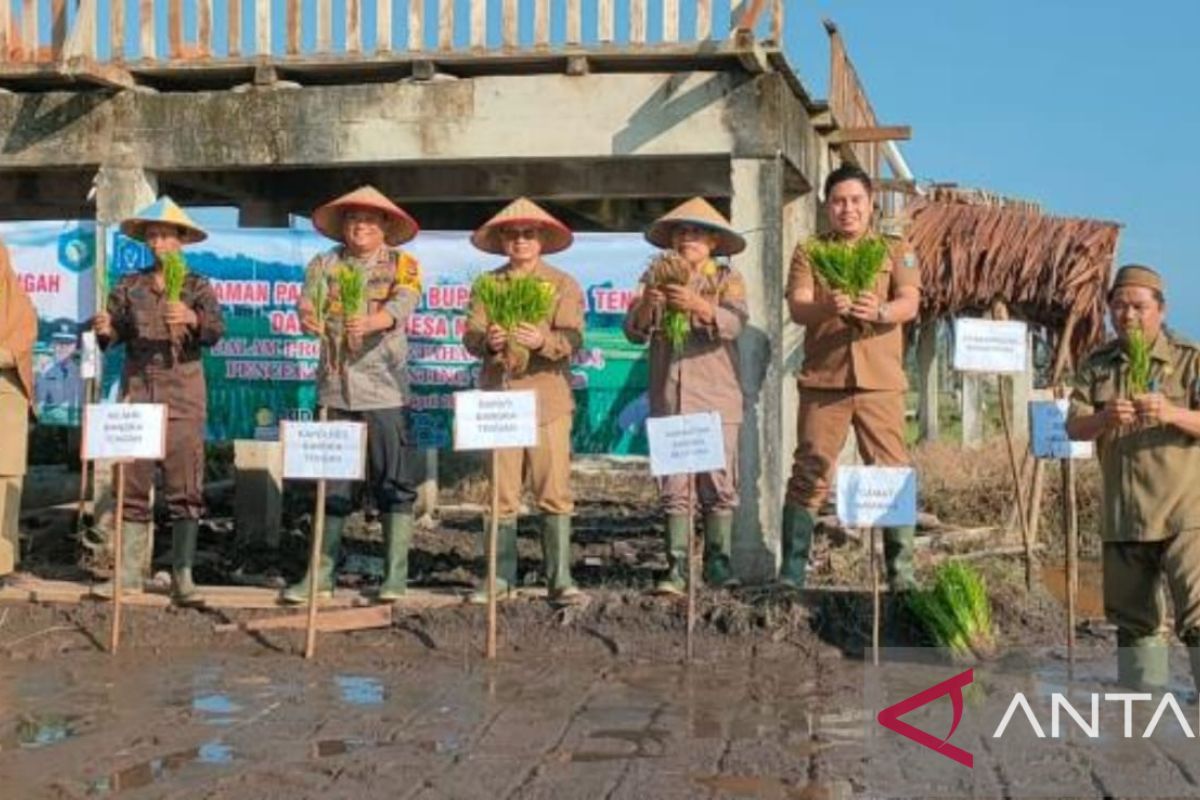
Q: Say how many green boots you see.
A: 12